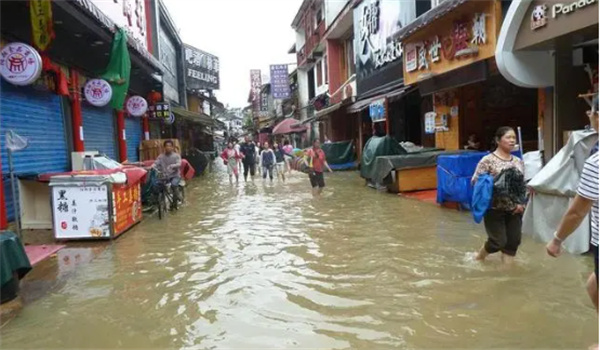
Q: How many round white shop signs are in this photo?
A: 3